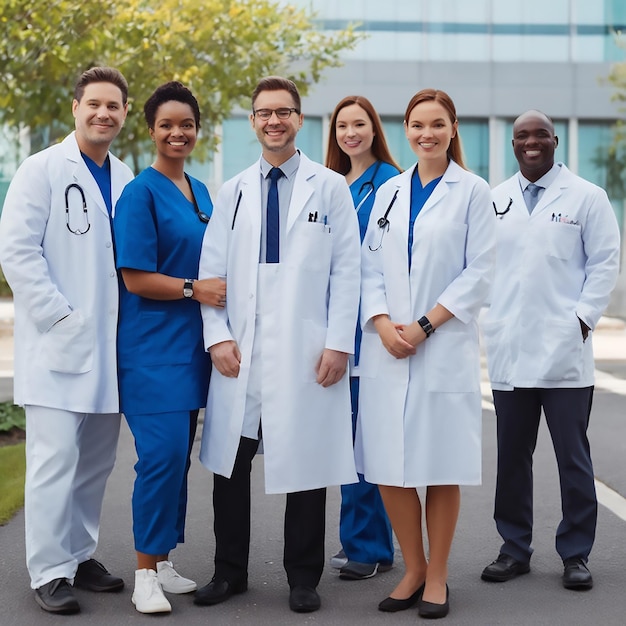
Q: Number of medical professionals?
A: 6